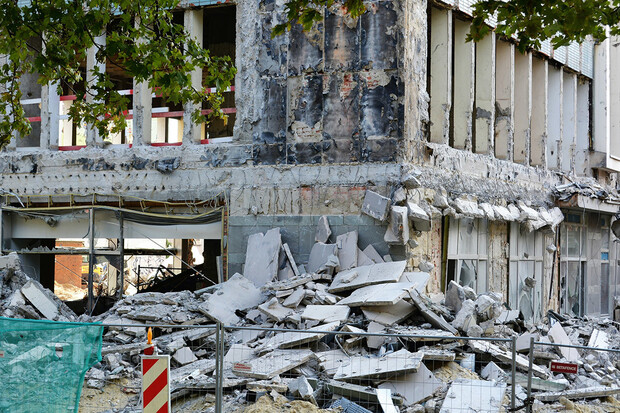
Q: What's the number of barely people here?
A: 0